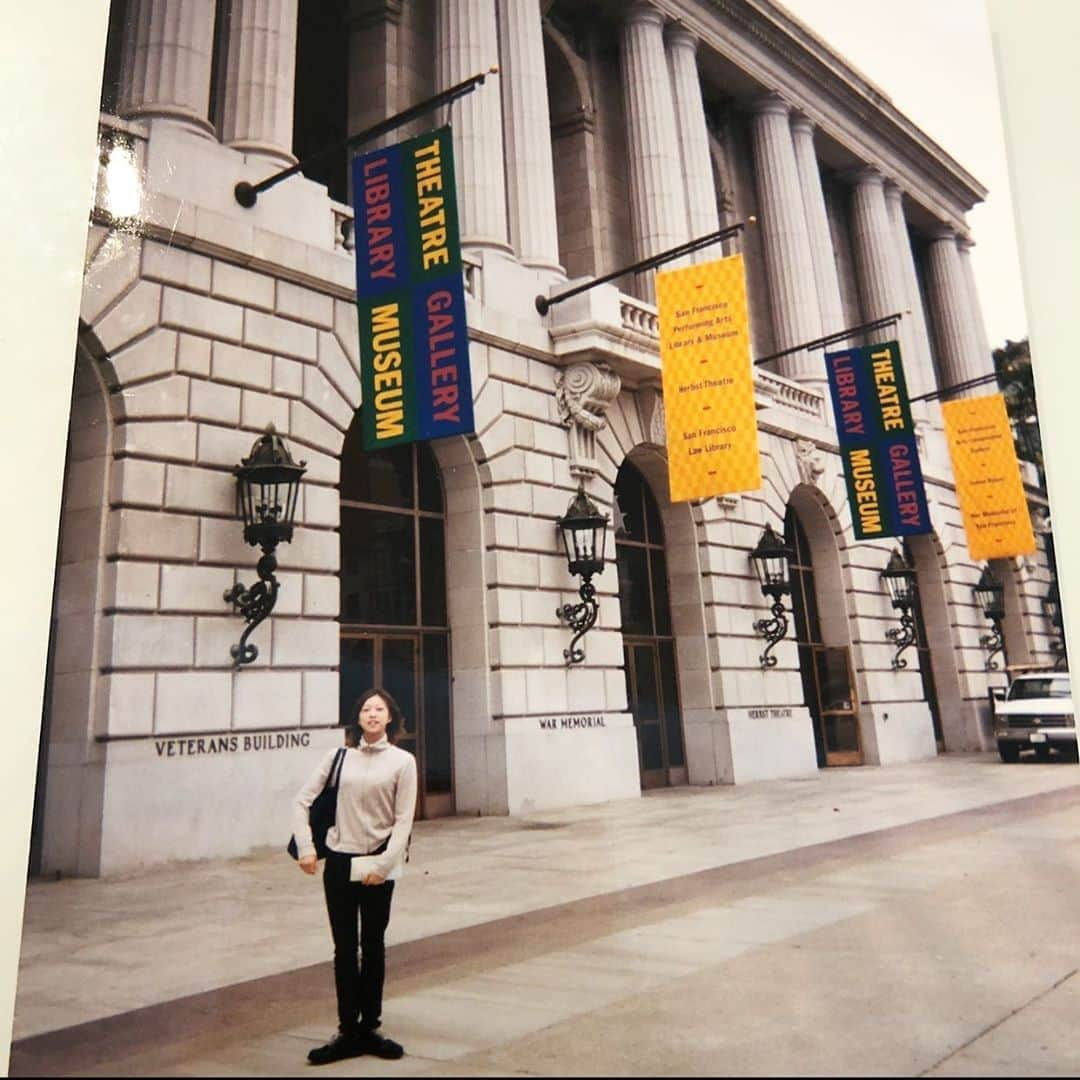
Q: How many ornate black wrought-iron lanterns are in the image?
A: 6